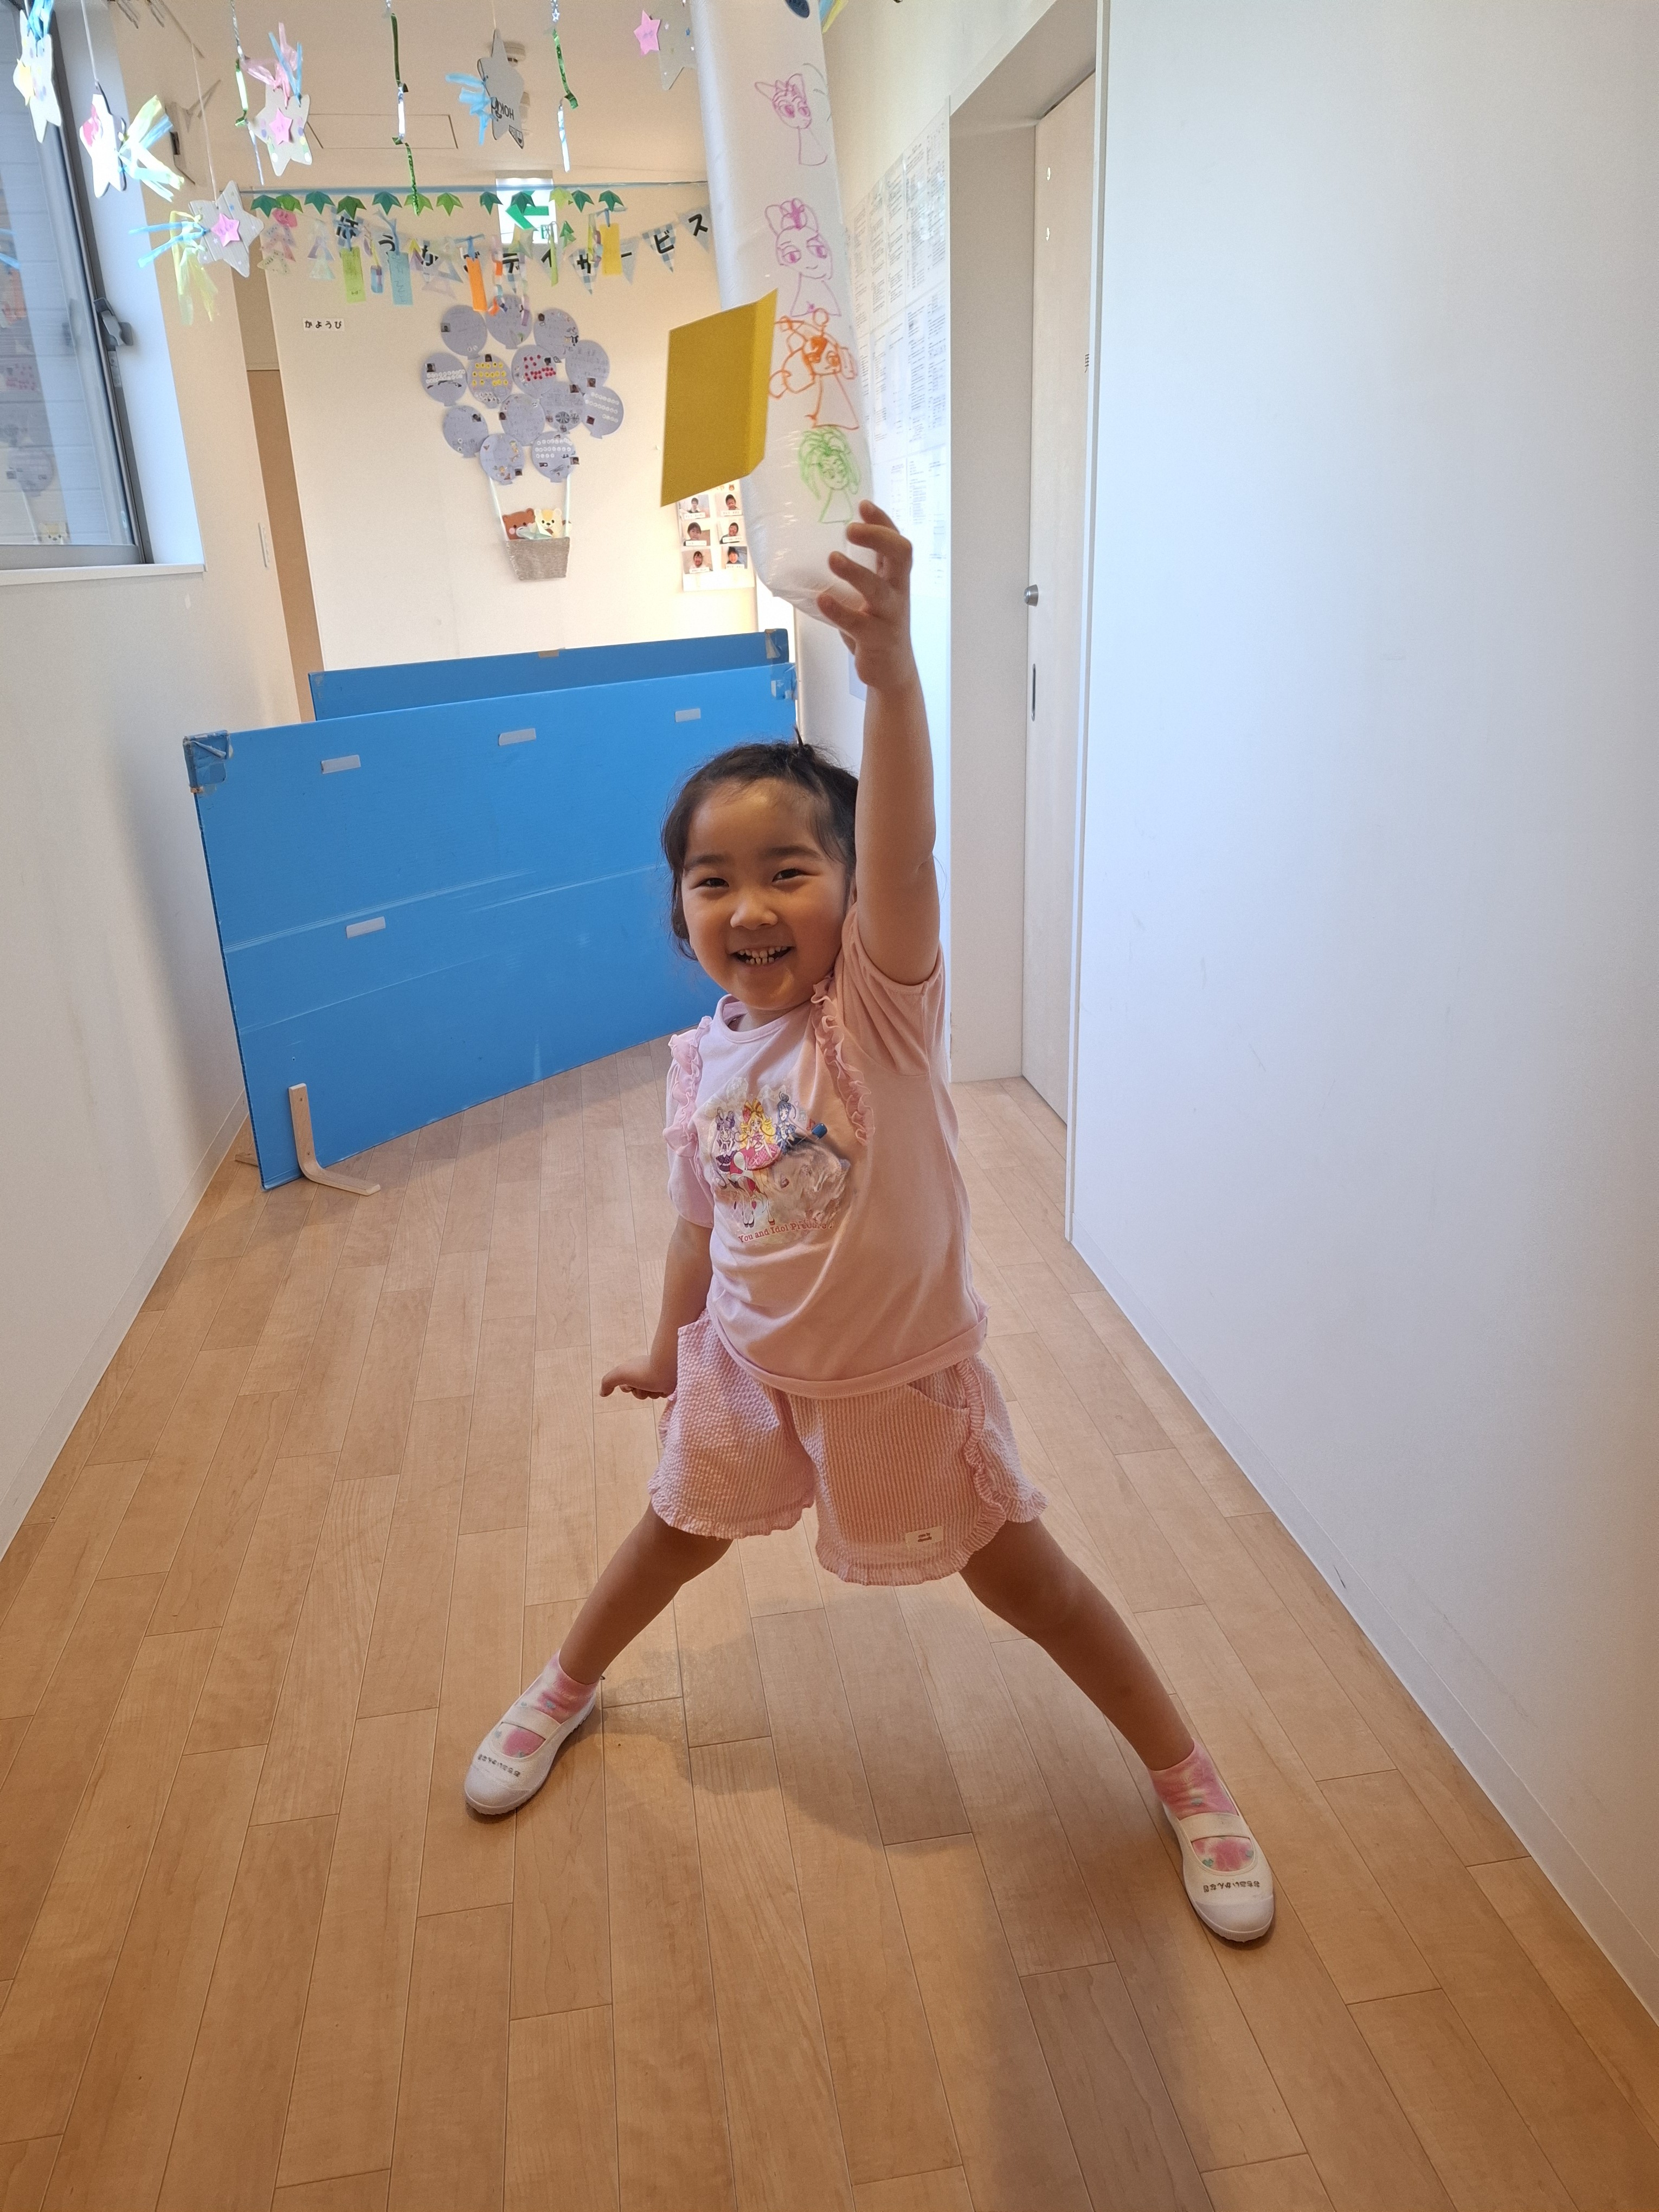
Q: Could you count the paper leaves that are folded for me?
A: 12